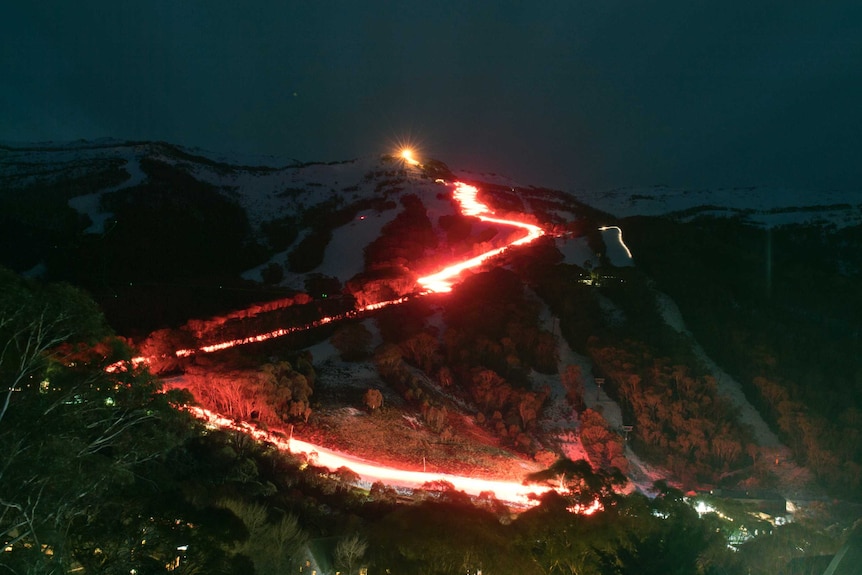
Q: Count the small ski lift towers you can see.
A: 2